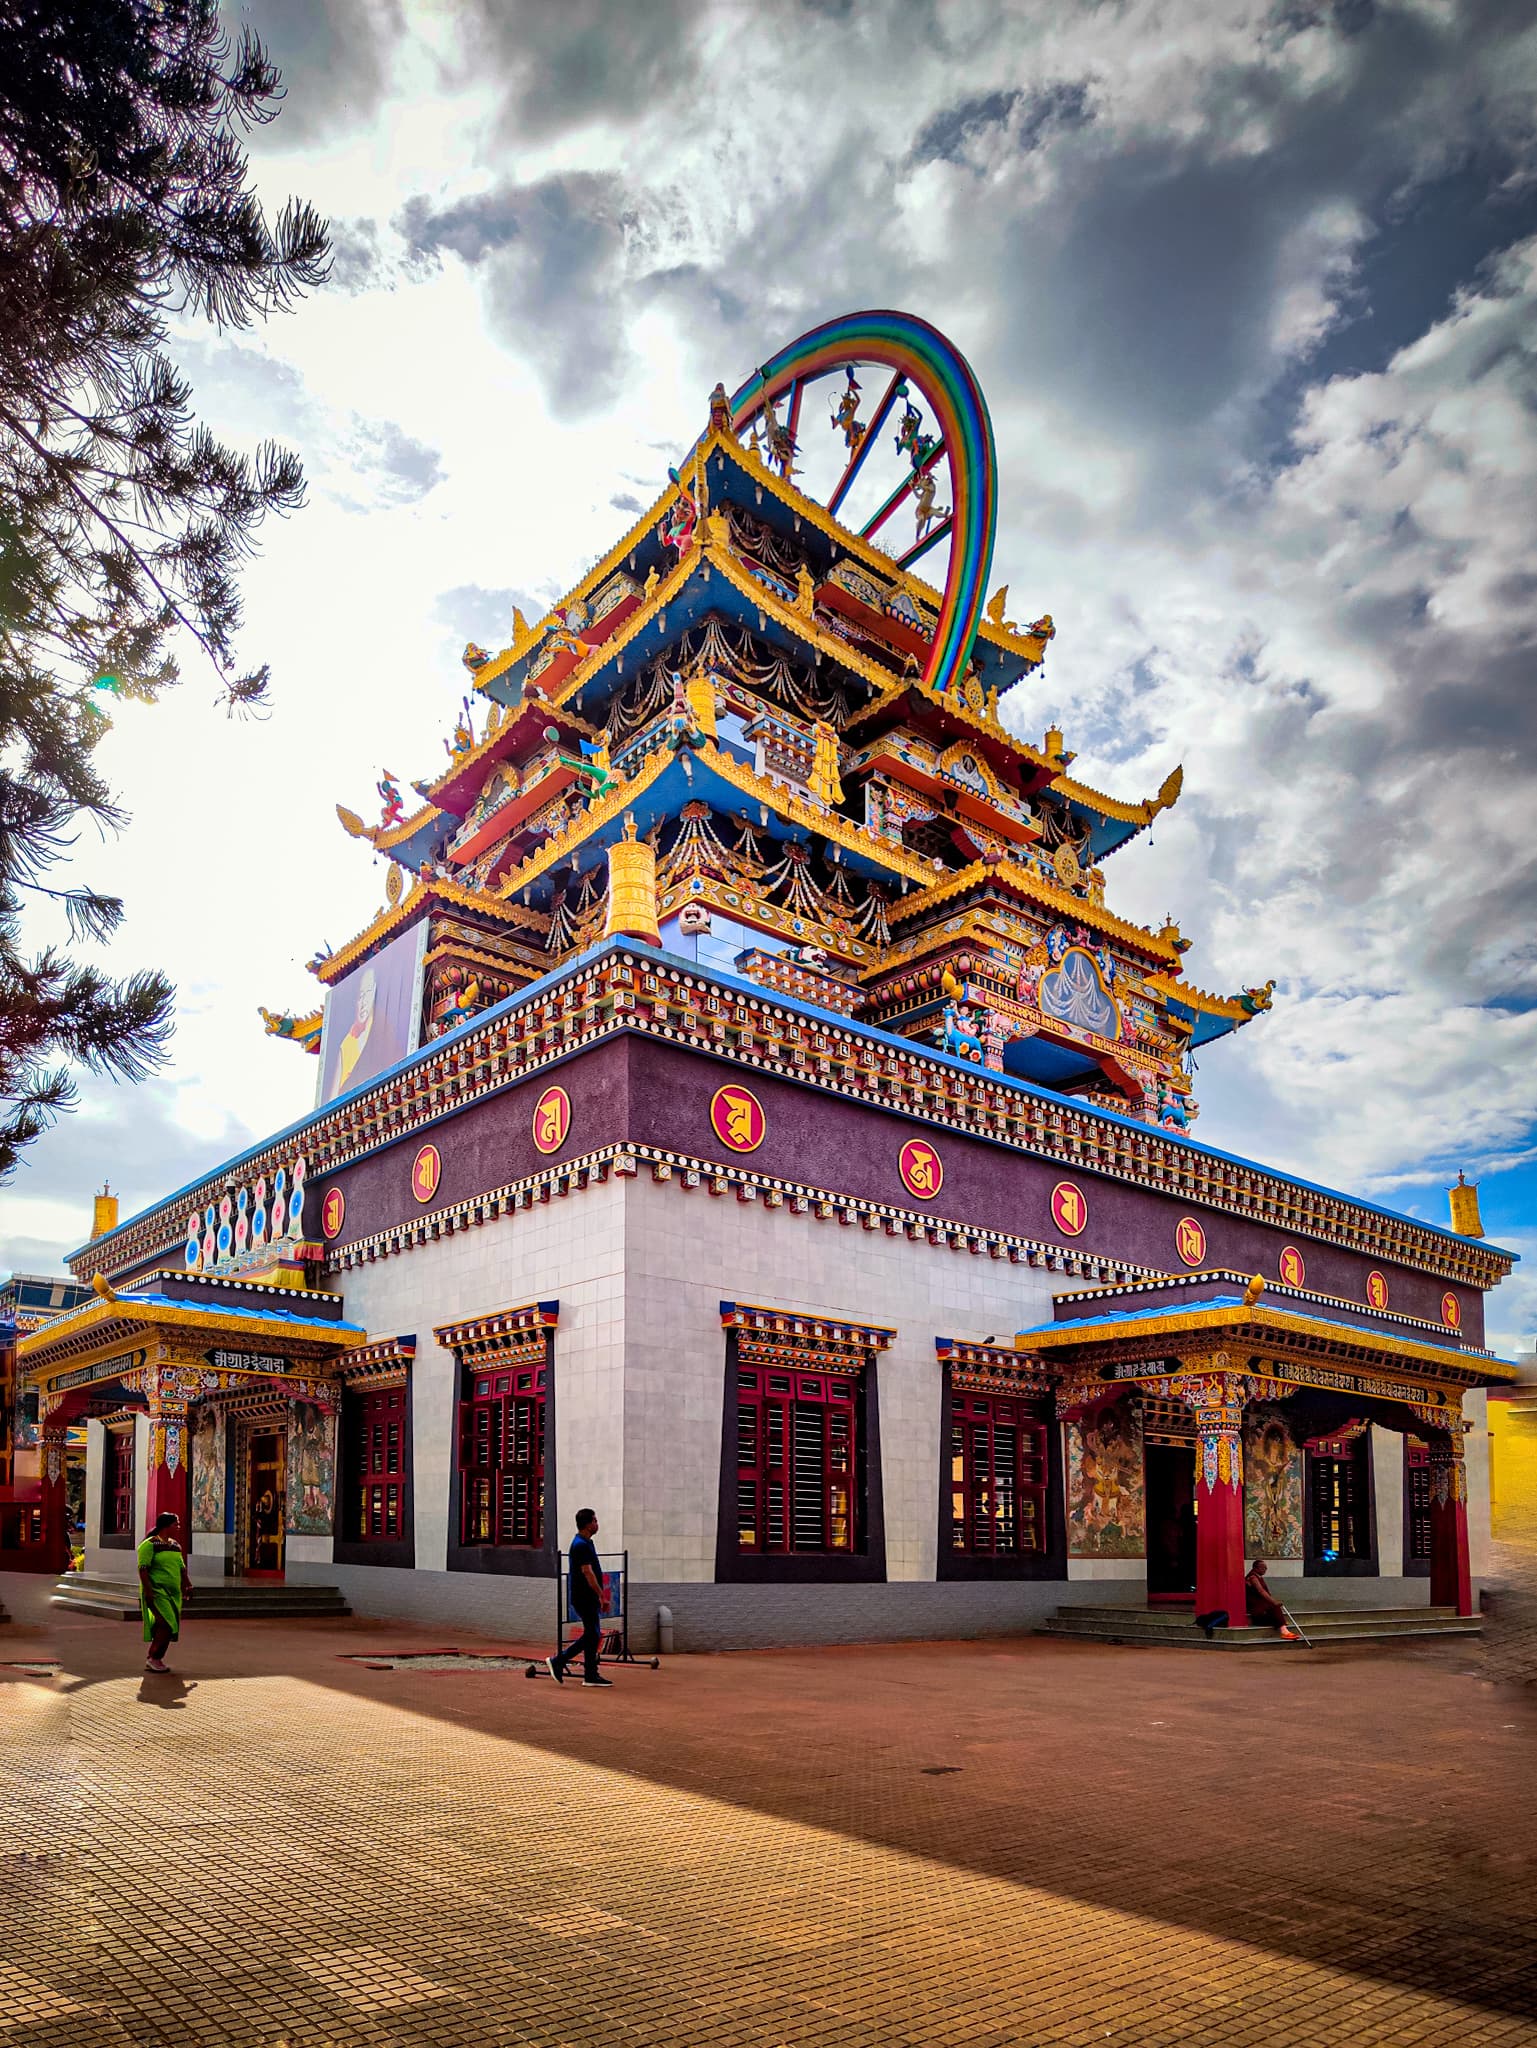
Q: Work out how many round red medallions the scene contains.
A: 10